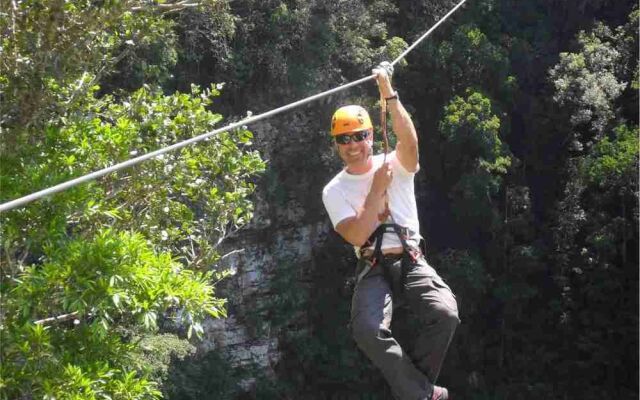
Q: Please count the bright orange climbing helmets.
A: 1